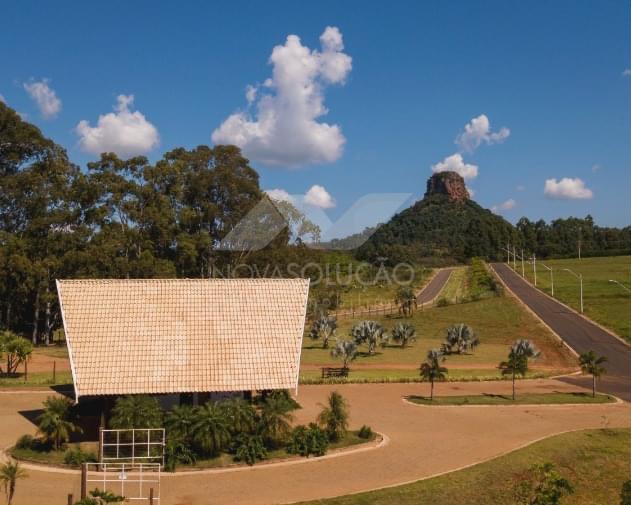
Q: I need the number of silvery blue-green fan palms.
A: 7